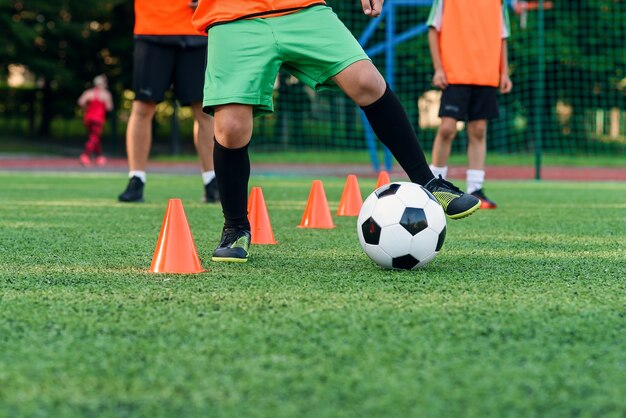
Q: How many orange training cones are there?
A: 5